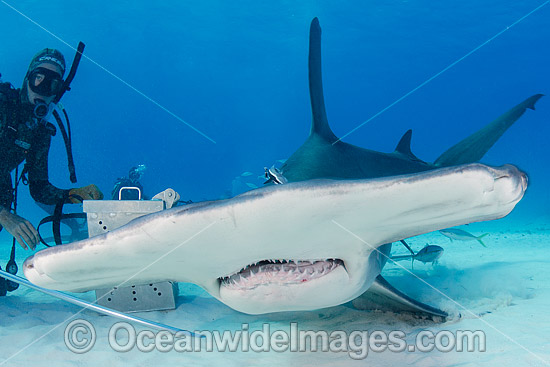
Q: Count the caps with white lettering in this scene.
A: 1